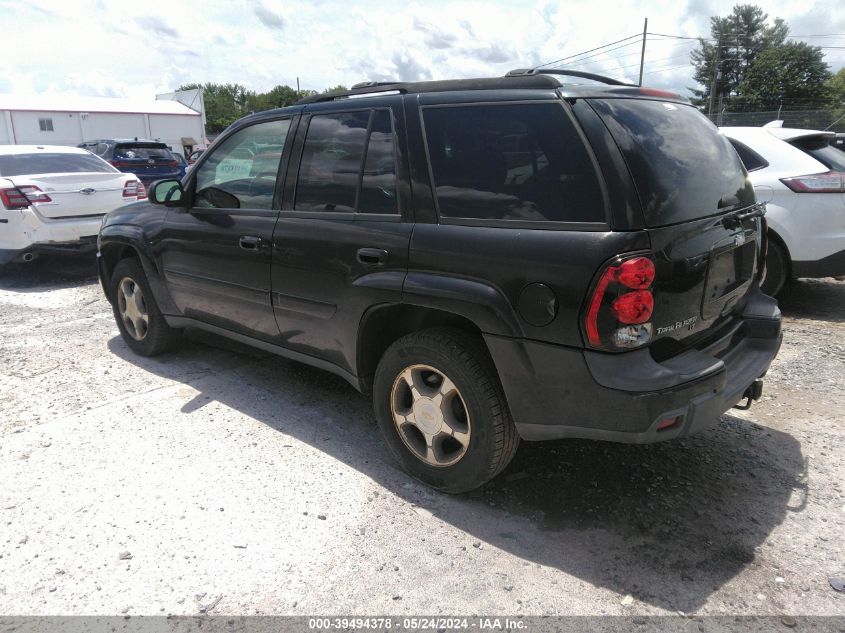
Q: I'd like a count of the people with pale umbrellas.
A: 0